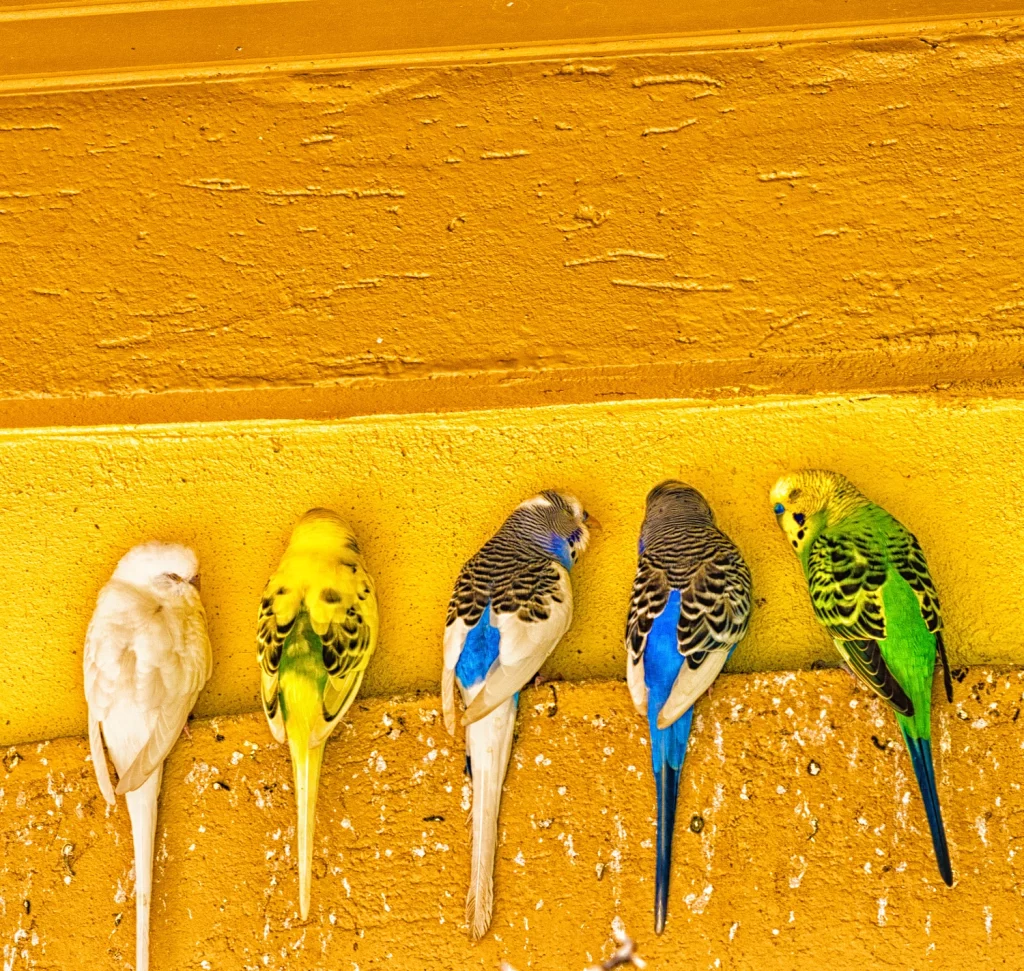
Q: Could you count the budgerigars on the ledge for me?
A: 5